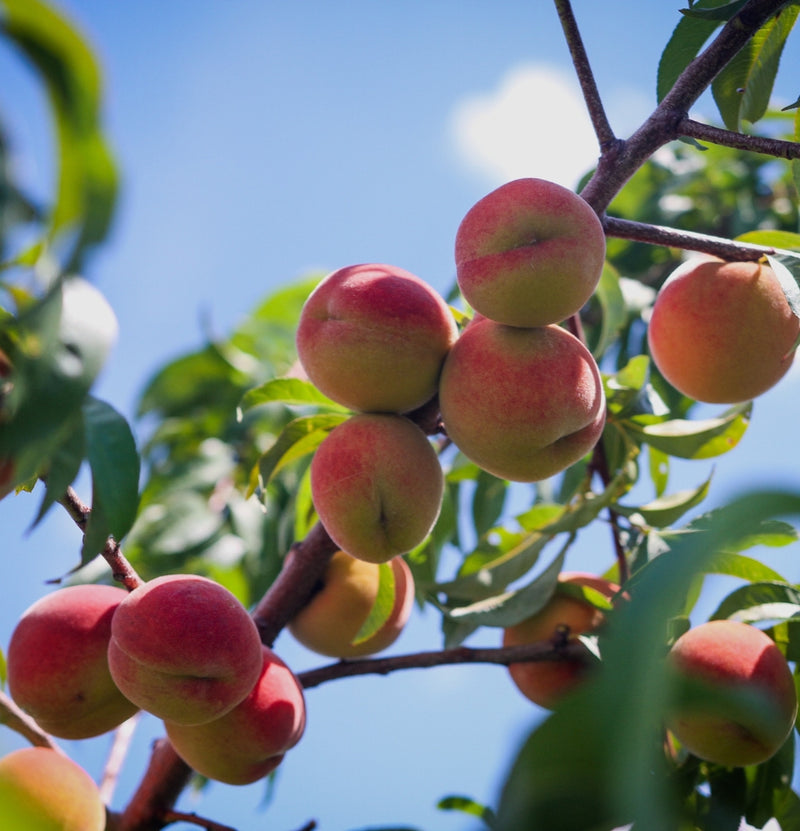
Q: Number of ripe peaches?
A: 12